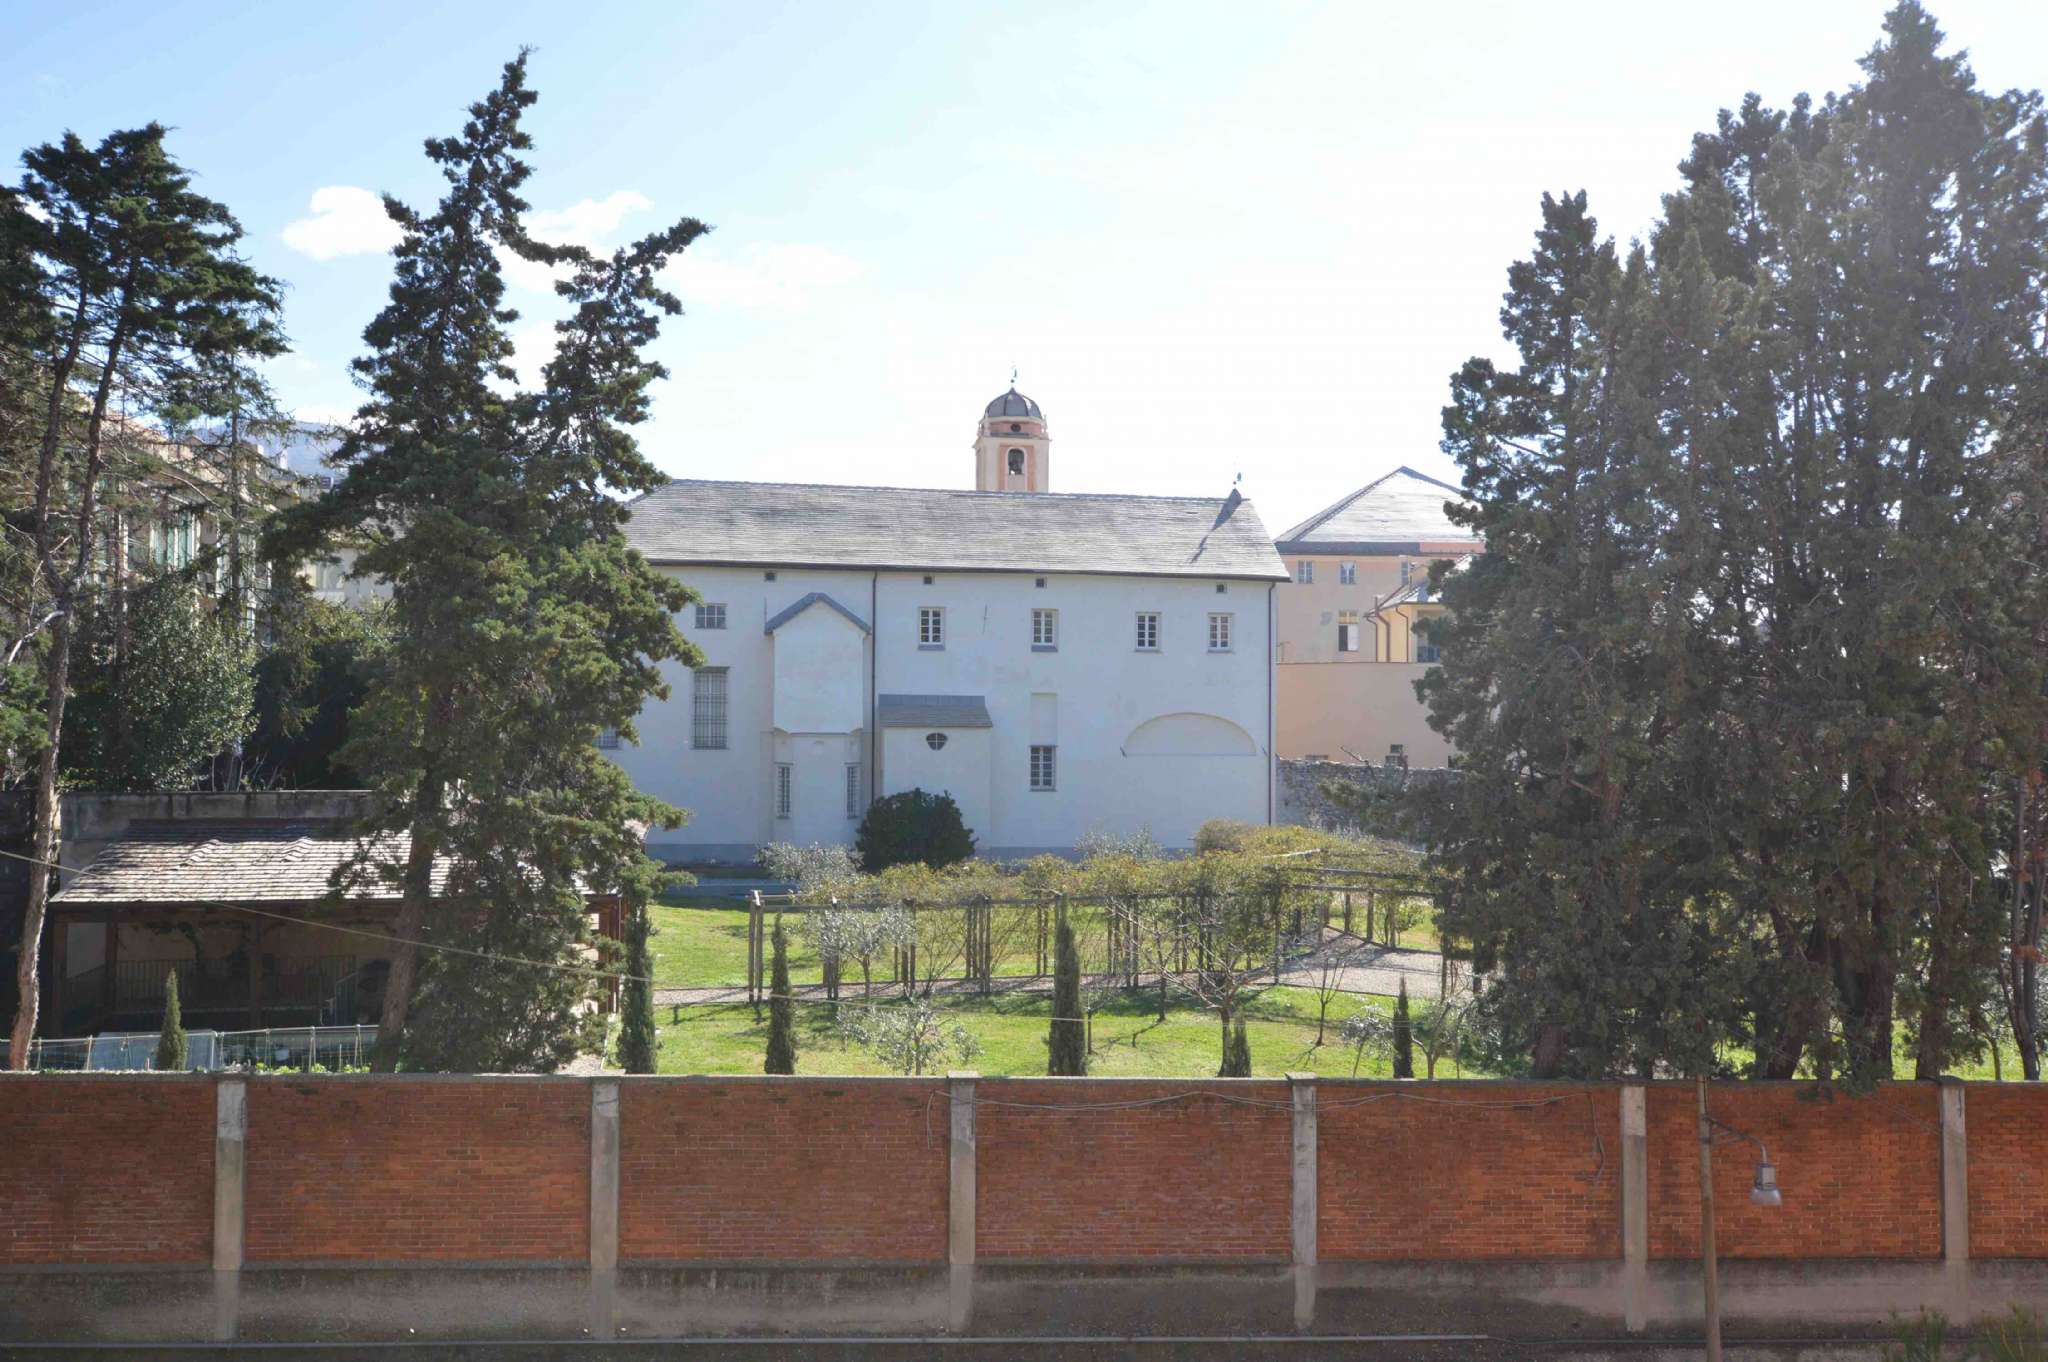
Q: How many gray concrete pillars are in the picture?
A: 6